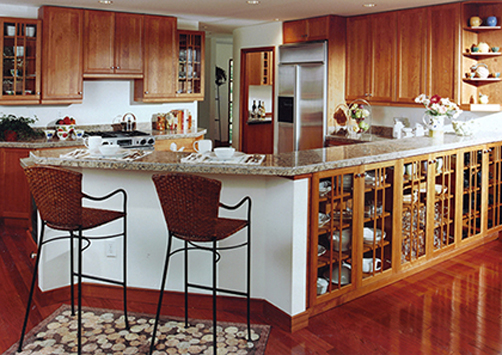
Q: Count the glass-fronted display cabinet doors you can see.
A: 8